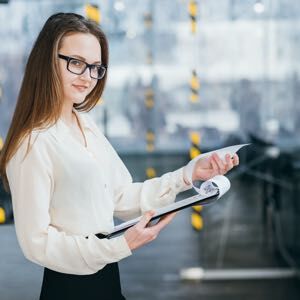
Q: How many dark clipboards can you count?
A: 1